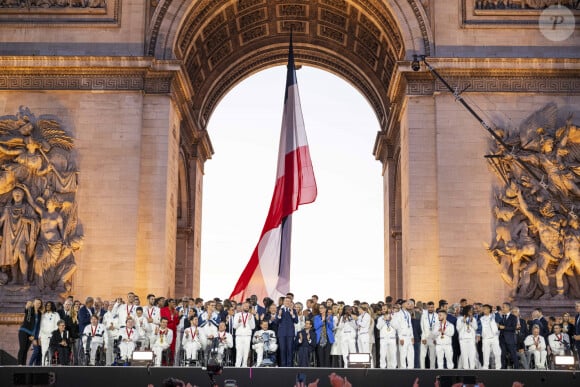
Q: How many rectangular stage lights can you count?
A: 3